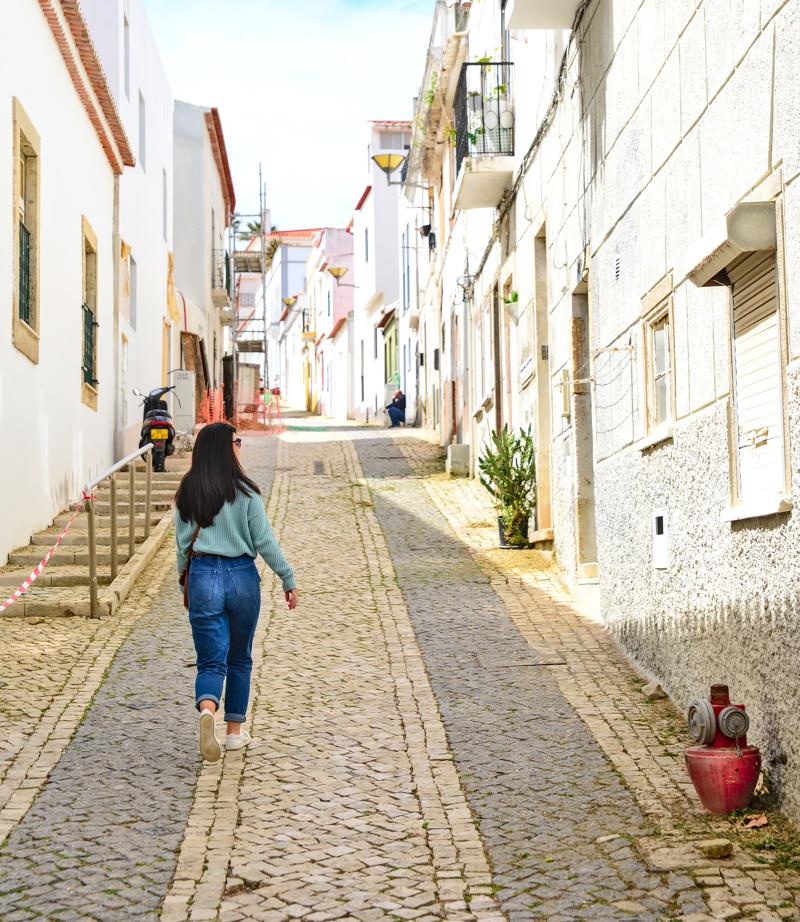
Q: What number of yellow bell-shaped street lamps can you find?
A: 3